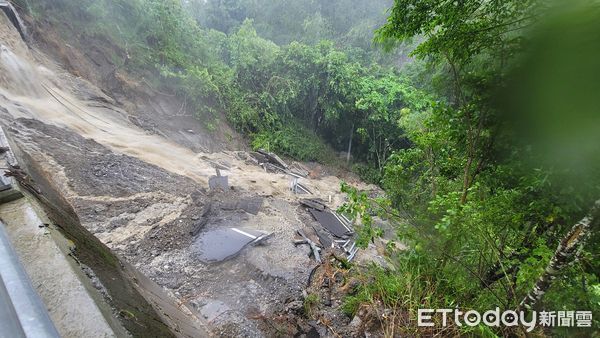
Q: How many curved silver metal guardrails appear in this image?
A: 1